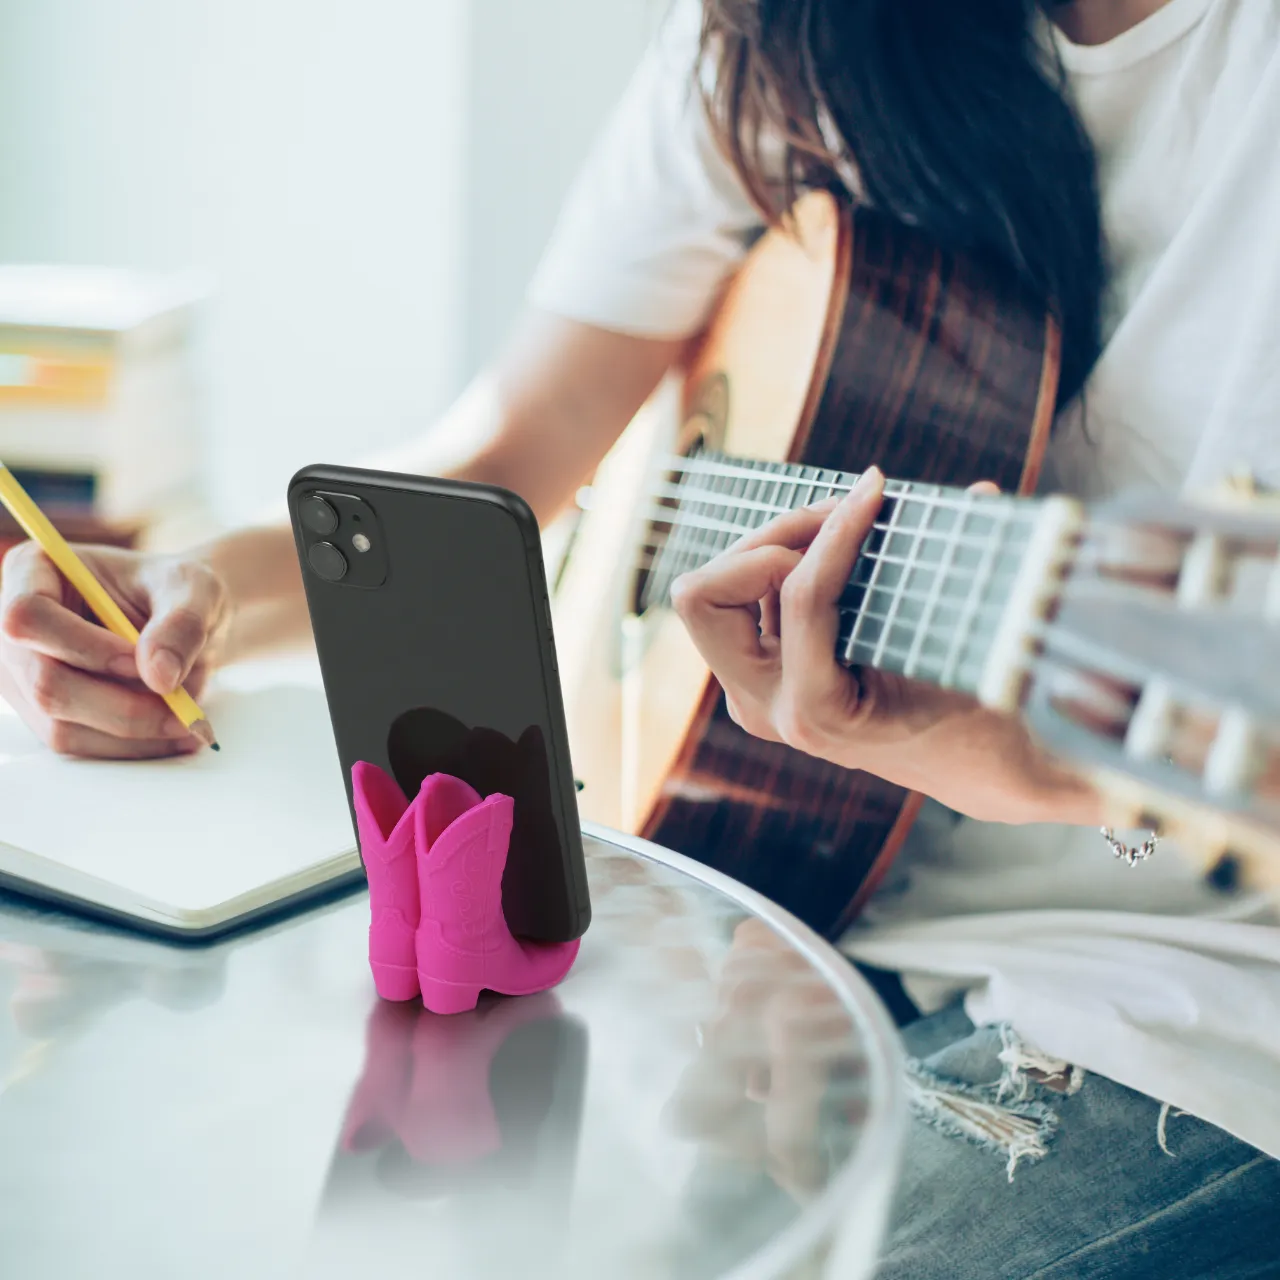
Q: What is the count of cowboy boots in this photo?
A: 2